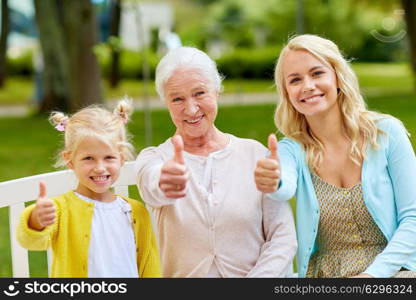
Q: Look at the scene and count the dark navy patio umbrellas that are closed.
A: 0